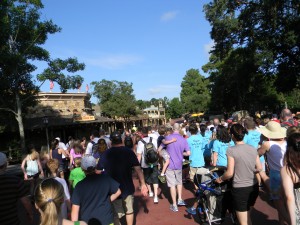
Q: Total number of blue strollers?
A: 1